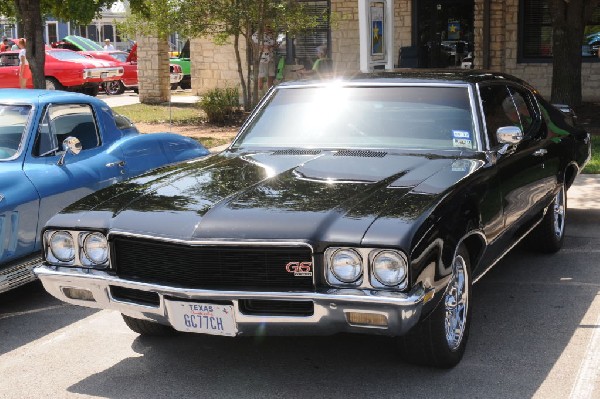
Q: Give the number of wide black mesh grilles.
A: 1